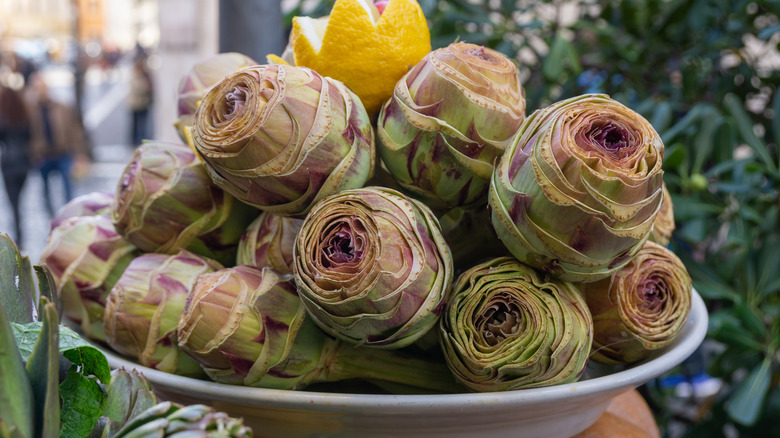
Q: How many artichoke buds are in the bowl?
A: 14